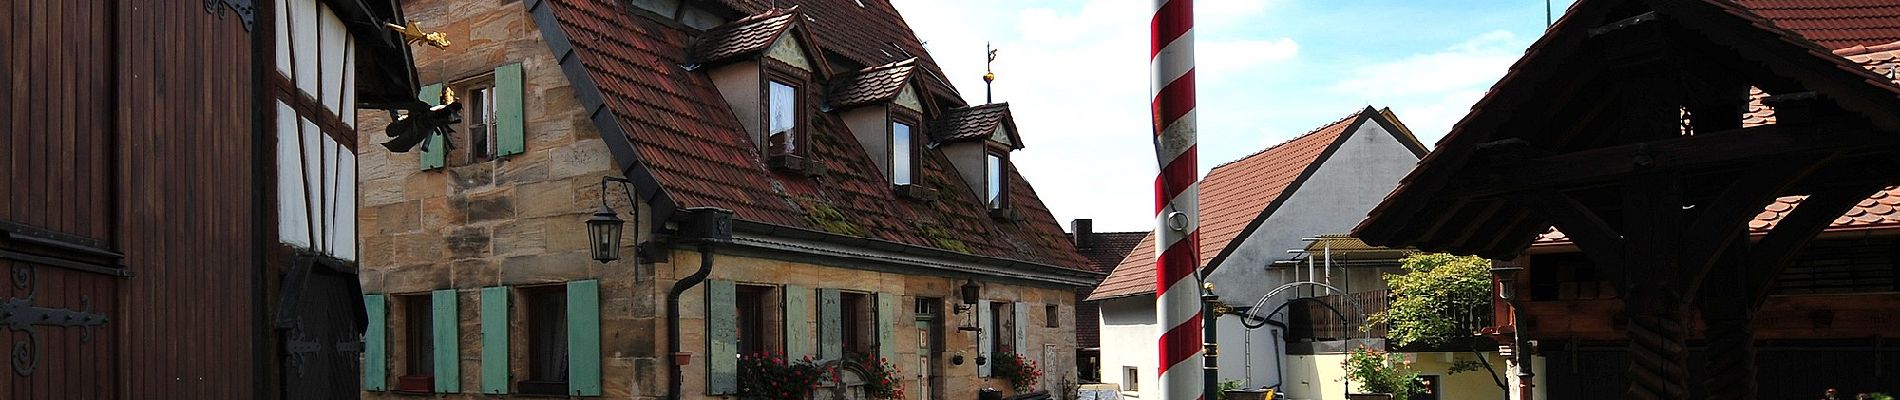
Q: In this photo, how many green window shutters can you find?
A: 12